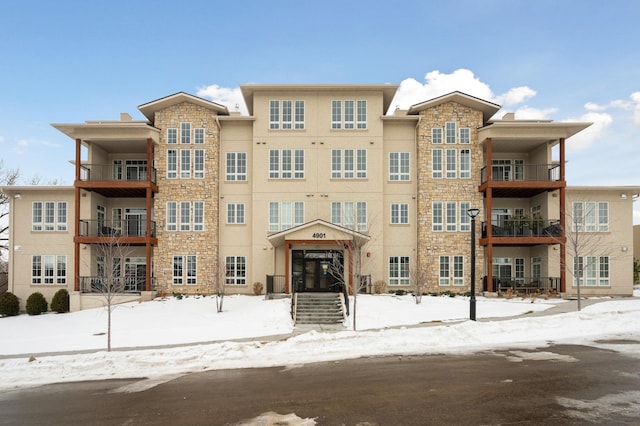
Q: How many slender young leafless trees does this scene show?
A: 5